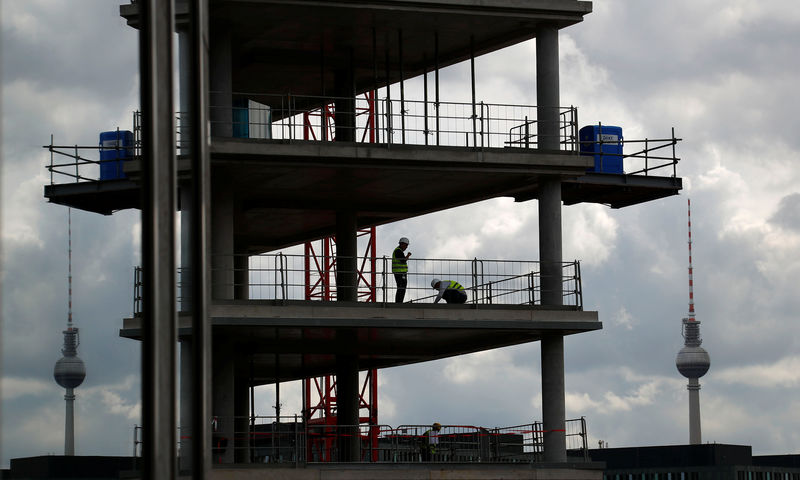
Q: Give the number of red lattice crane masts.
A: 1